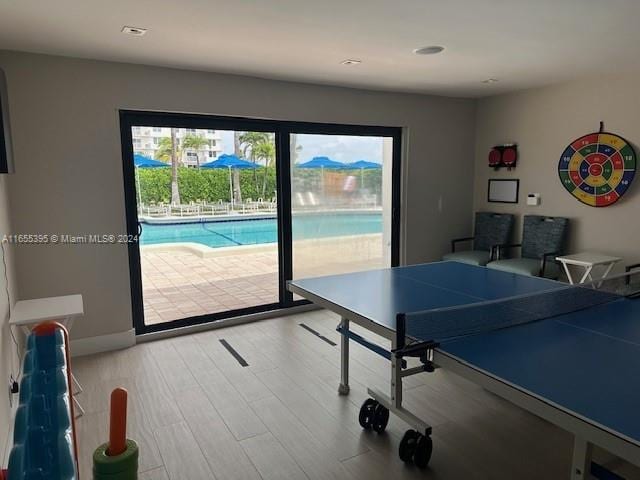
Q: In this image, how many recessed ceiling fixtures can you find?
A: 4